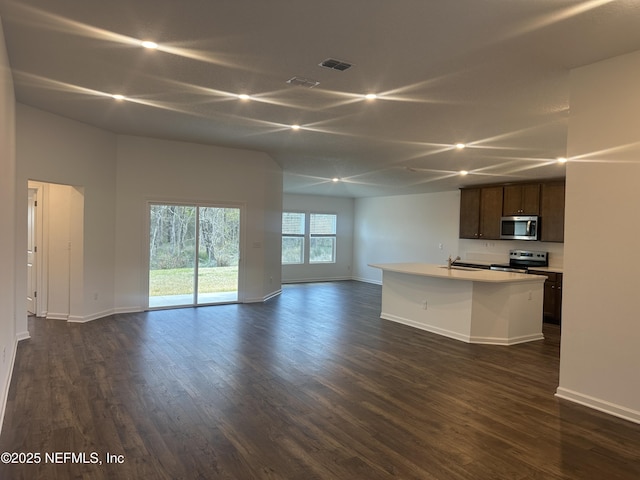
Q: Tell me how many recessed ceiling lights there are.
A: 9